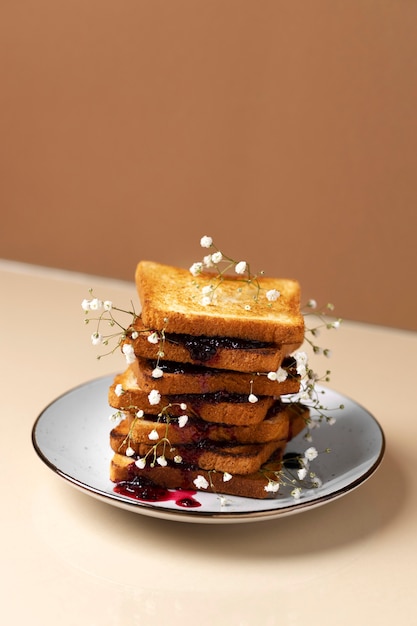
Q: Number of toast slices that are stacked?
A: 7